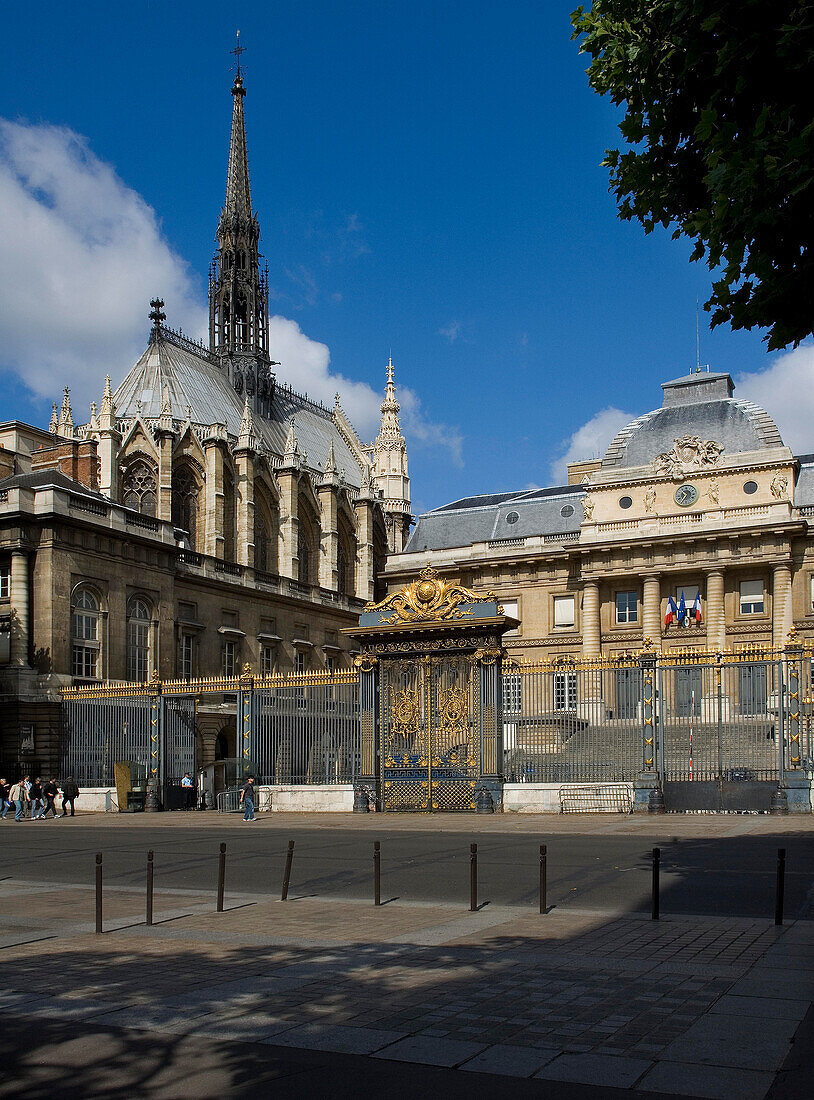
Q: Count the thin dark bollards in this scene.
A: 9